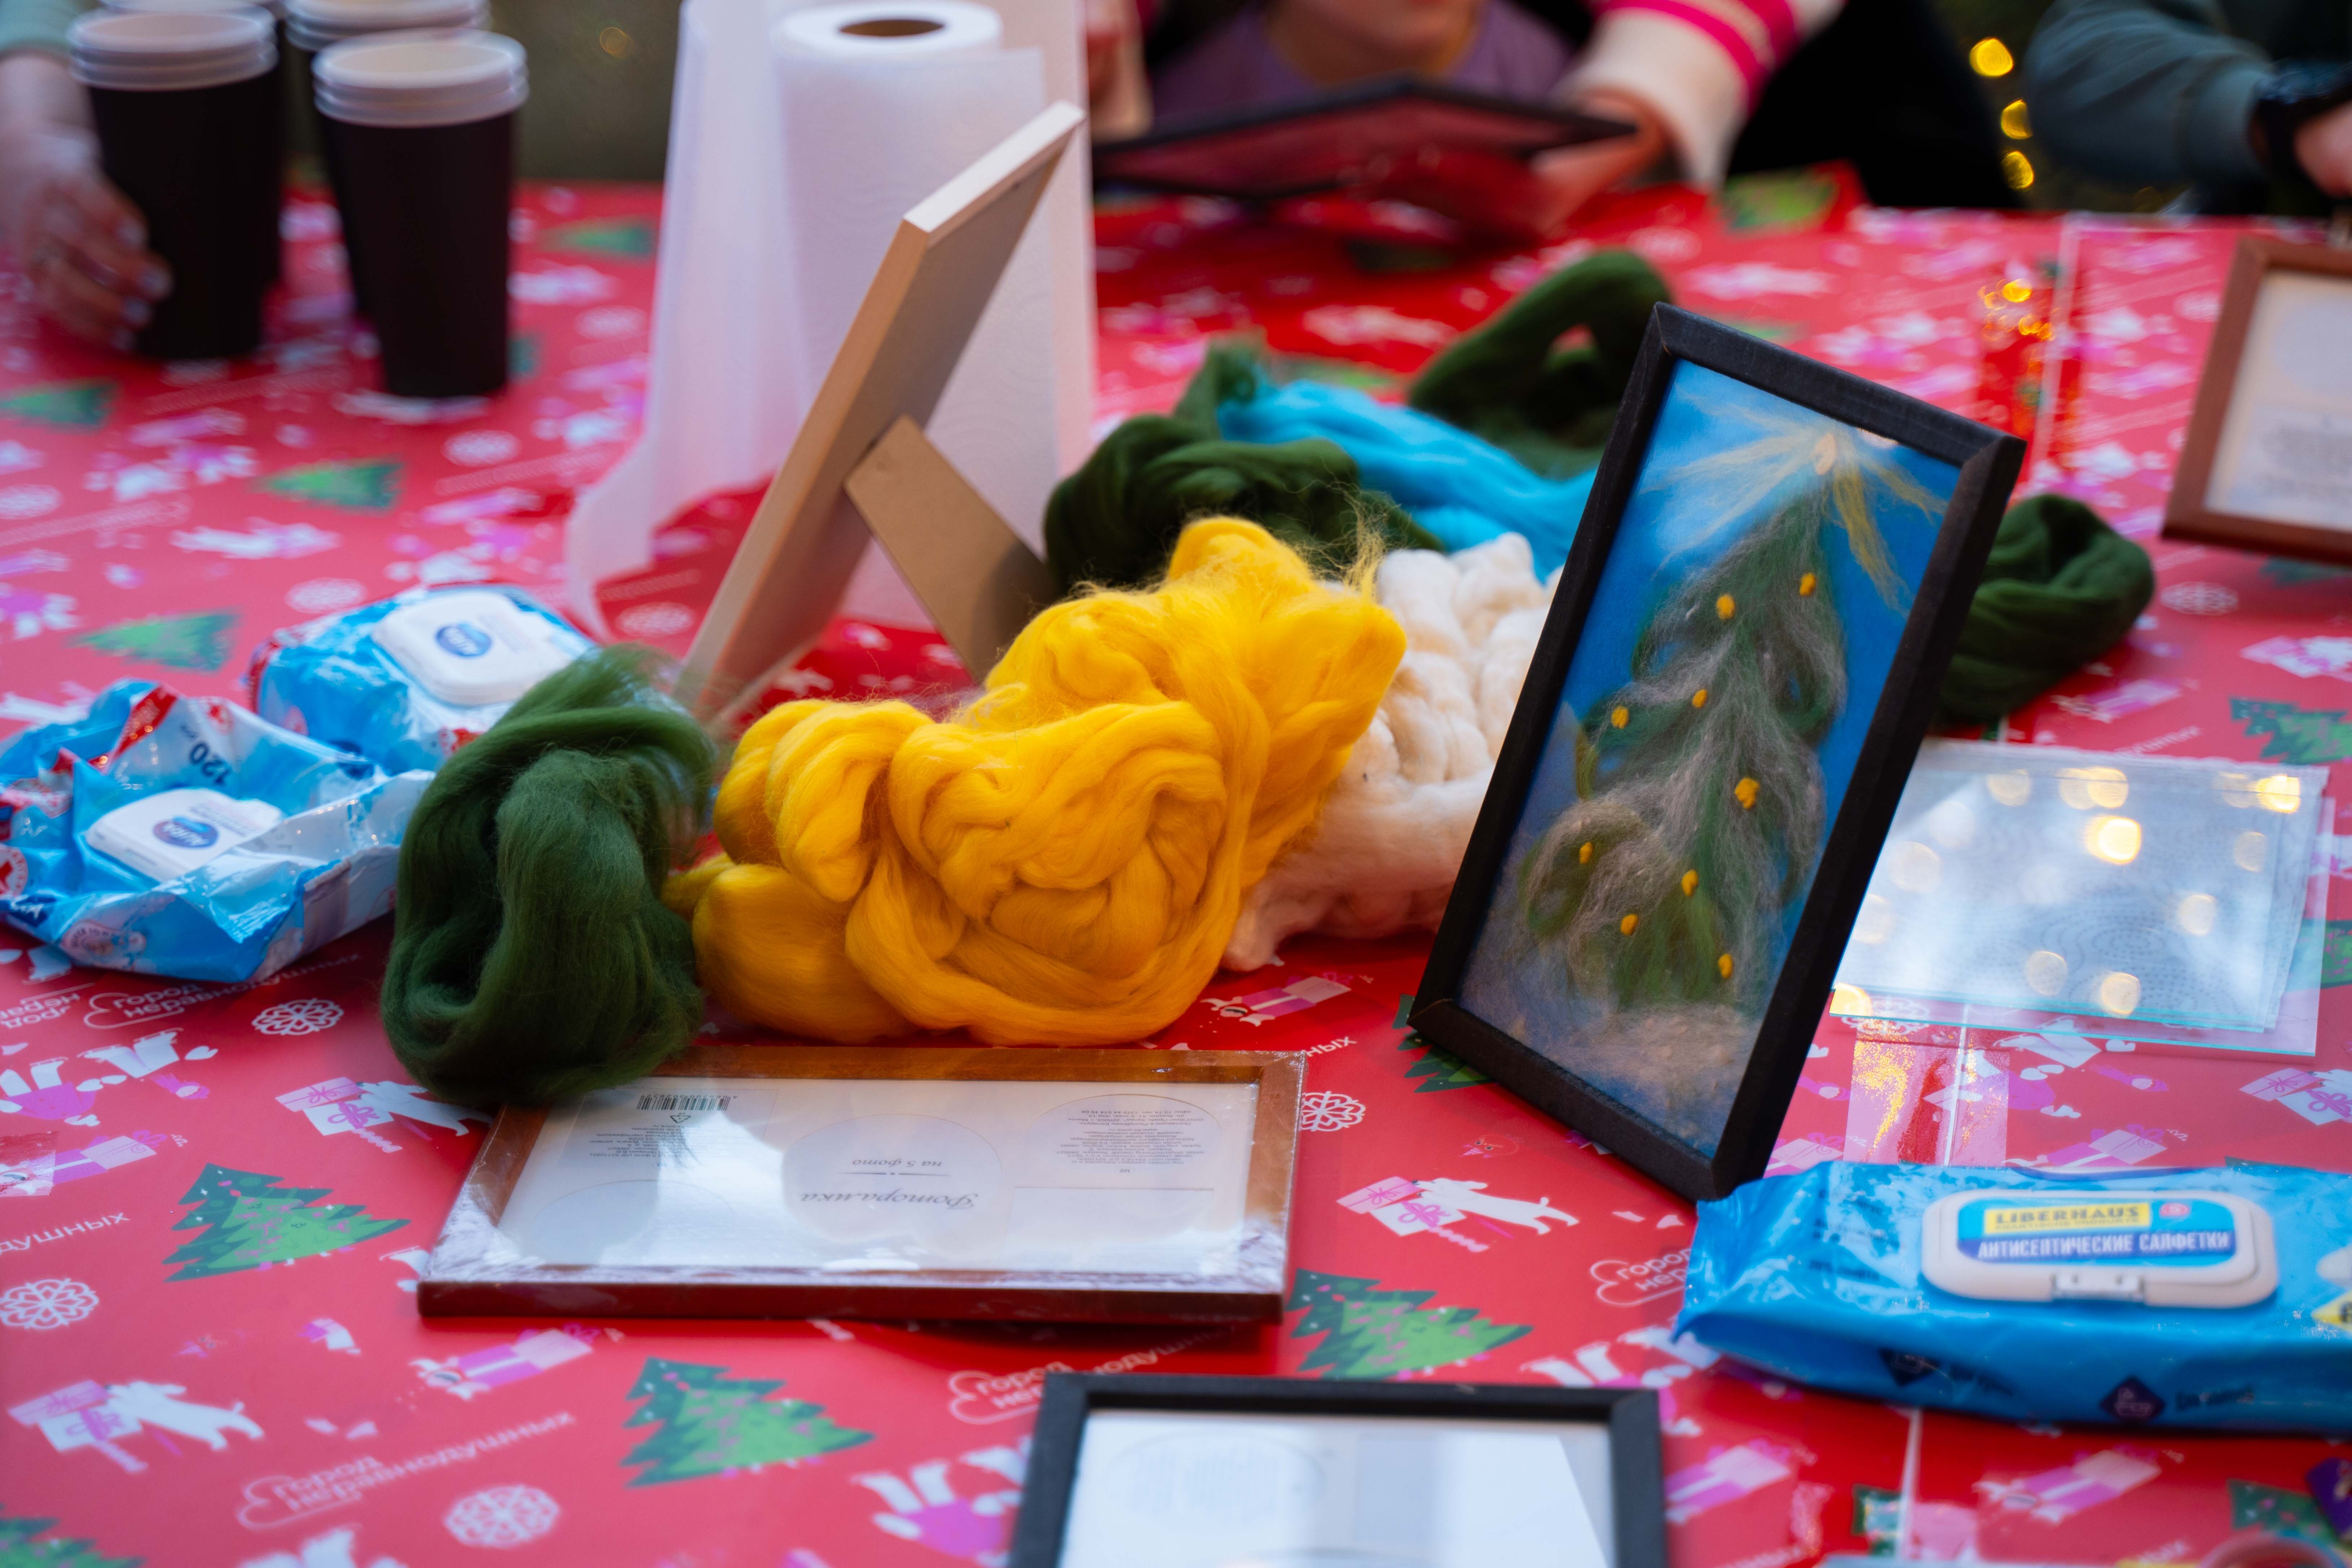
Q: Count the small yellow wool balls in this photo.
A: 9